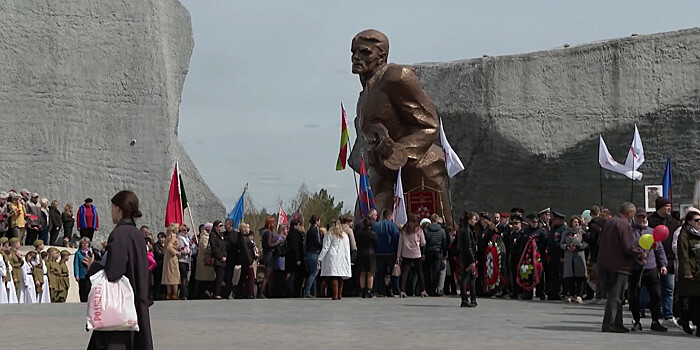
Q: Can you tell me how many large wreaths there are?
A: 2